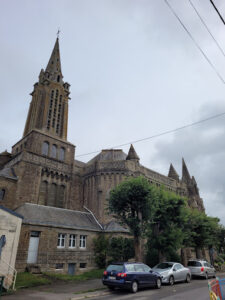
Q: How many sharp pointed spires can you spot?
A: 4